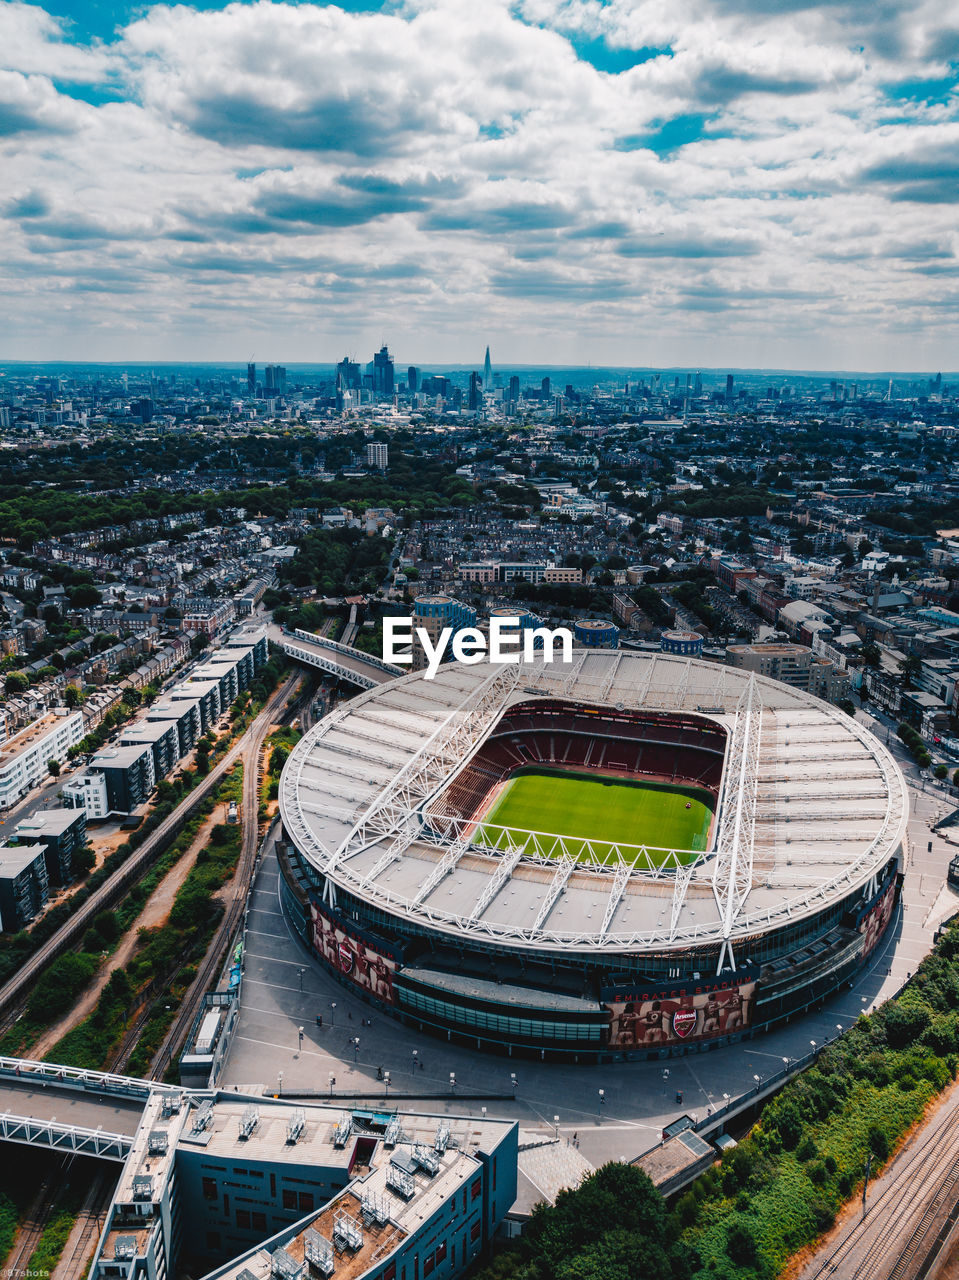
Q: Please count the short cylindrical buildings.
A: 4